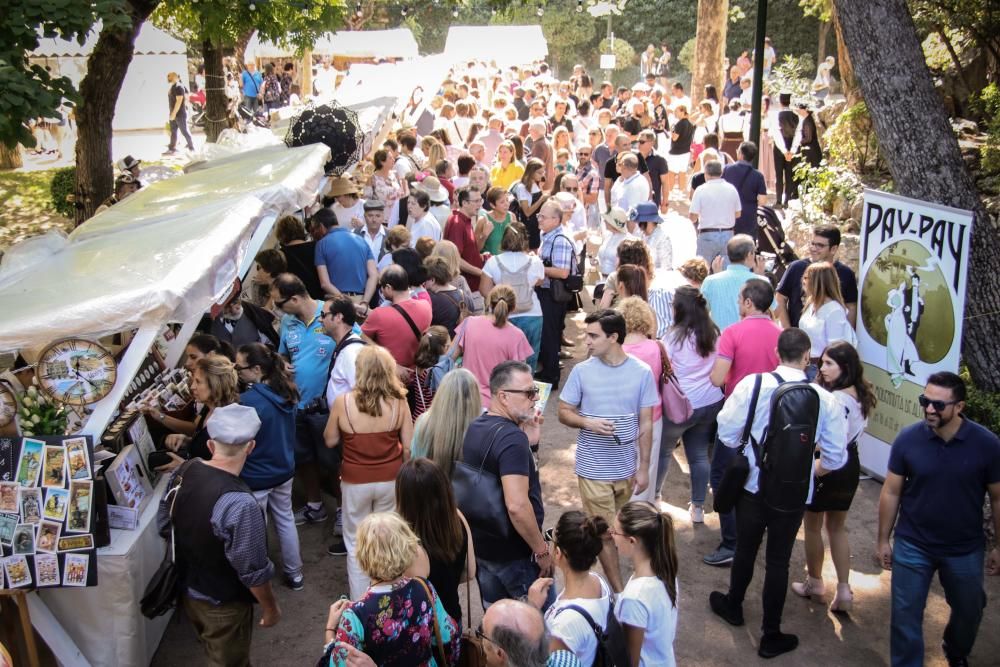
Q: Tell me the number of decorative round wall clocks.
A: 2